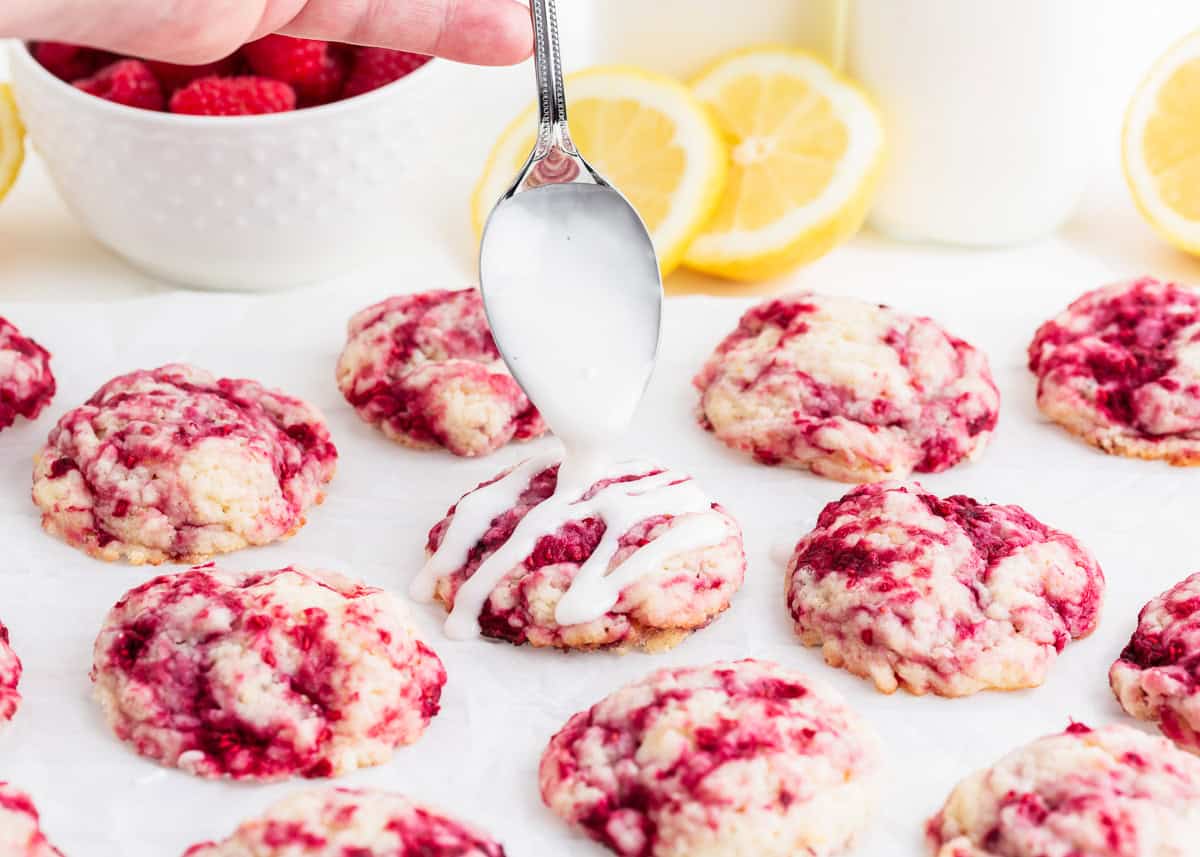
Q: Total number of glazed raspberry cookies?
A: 1